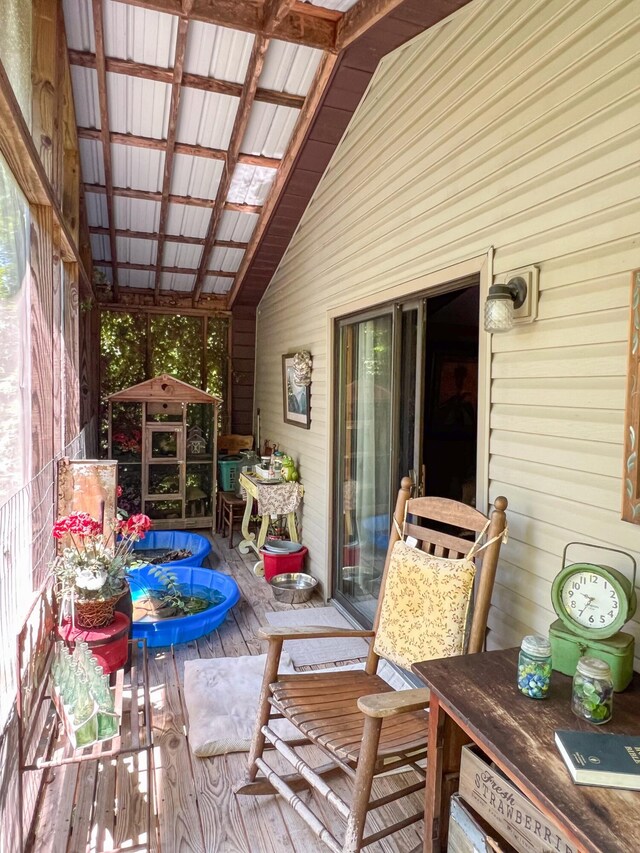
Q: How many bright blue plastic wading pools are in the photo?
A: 2